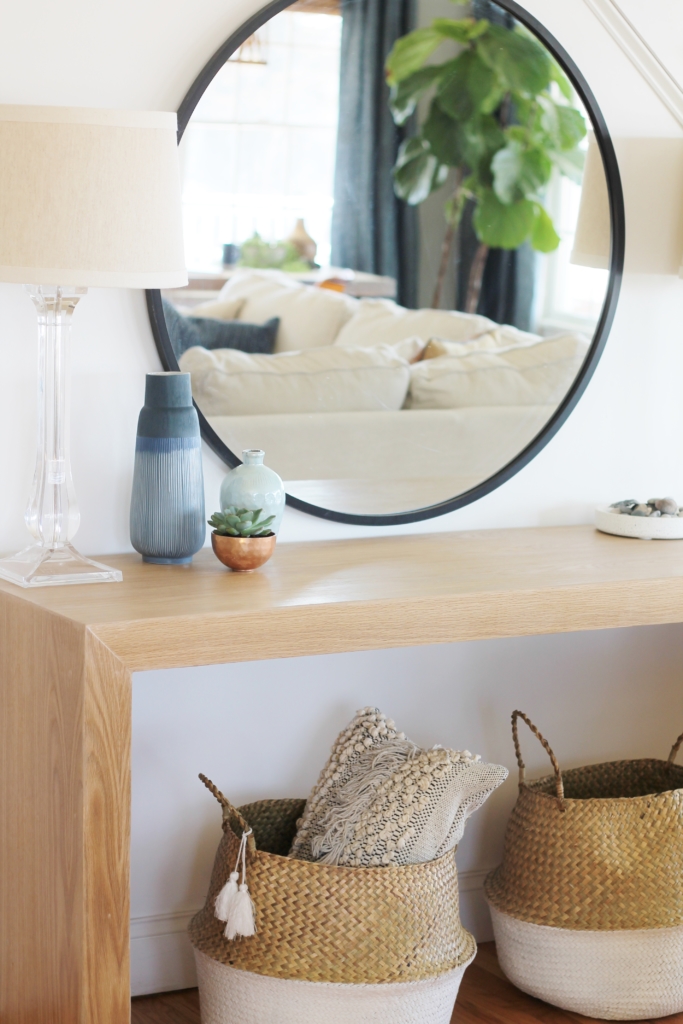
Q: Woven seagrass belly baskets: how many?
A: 2